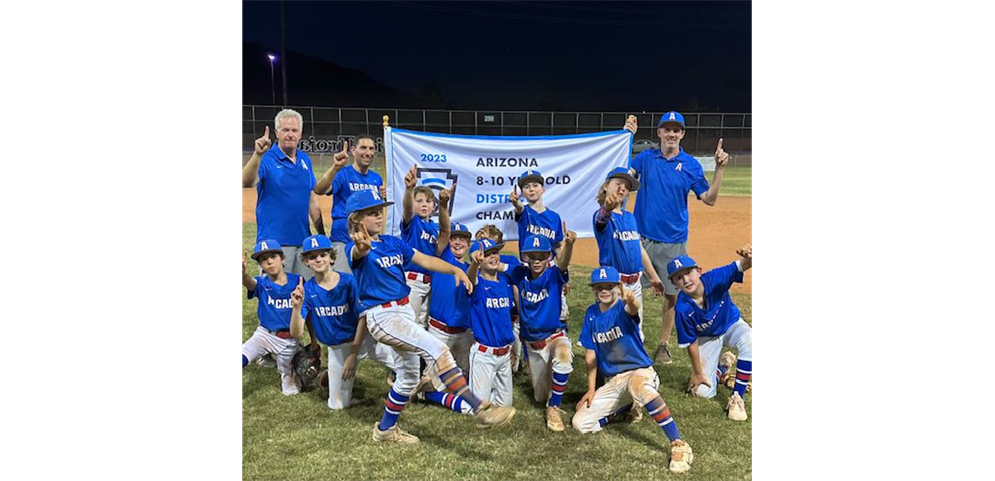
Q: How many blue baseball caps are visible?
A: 11